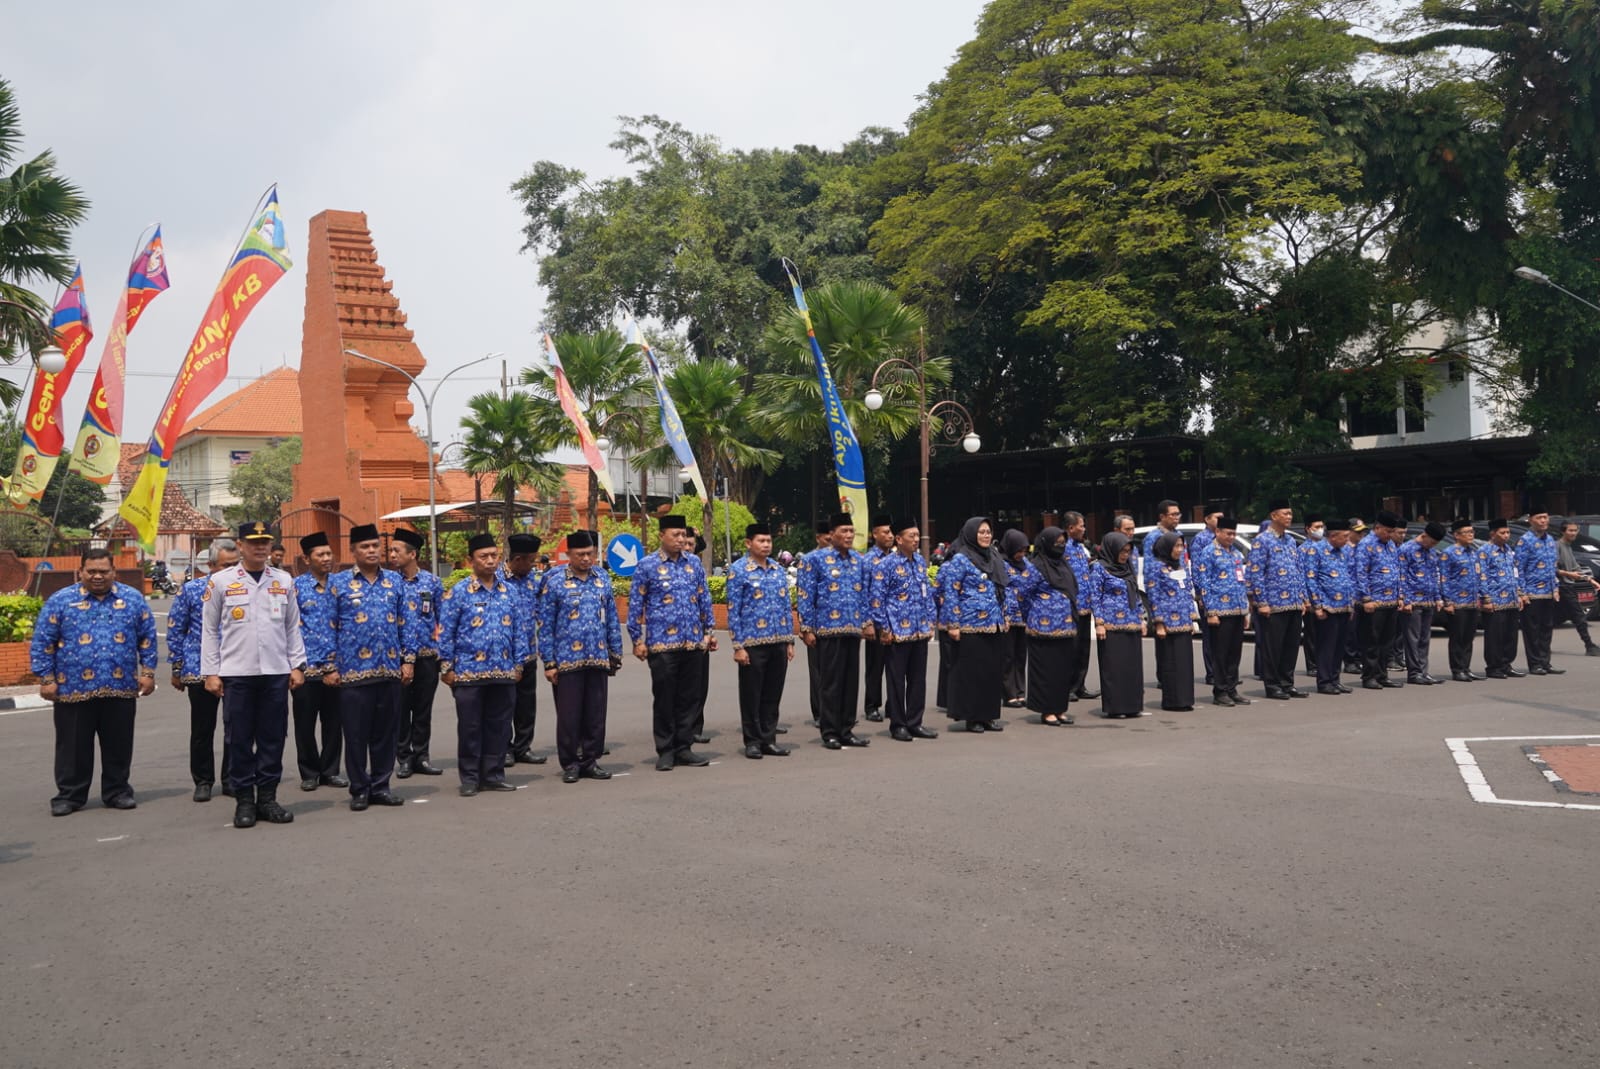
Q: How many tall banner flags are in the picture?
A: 6